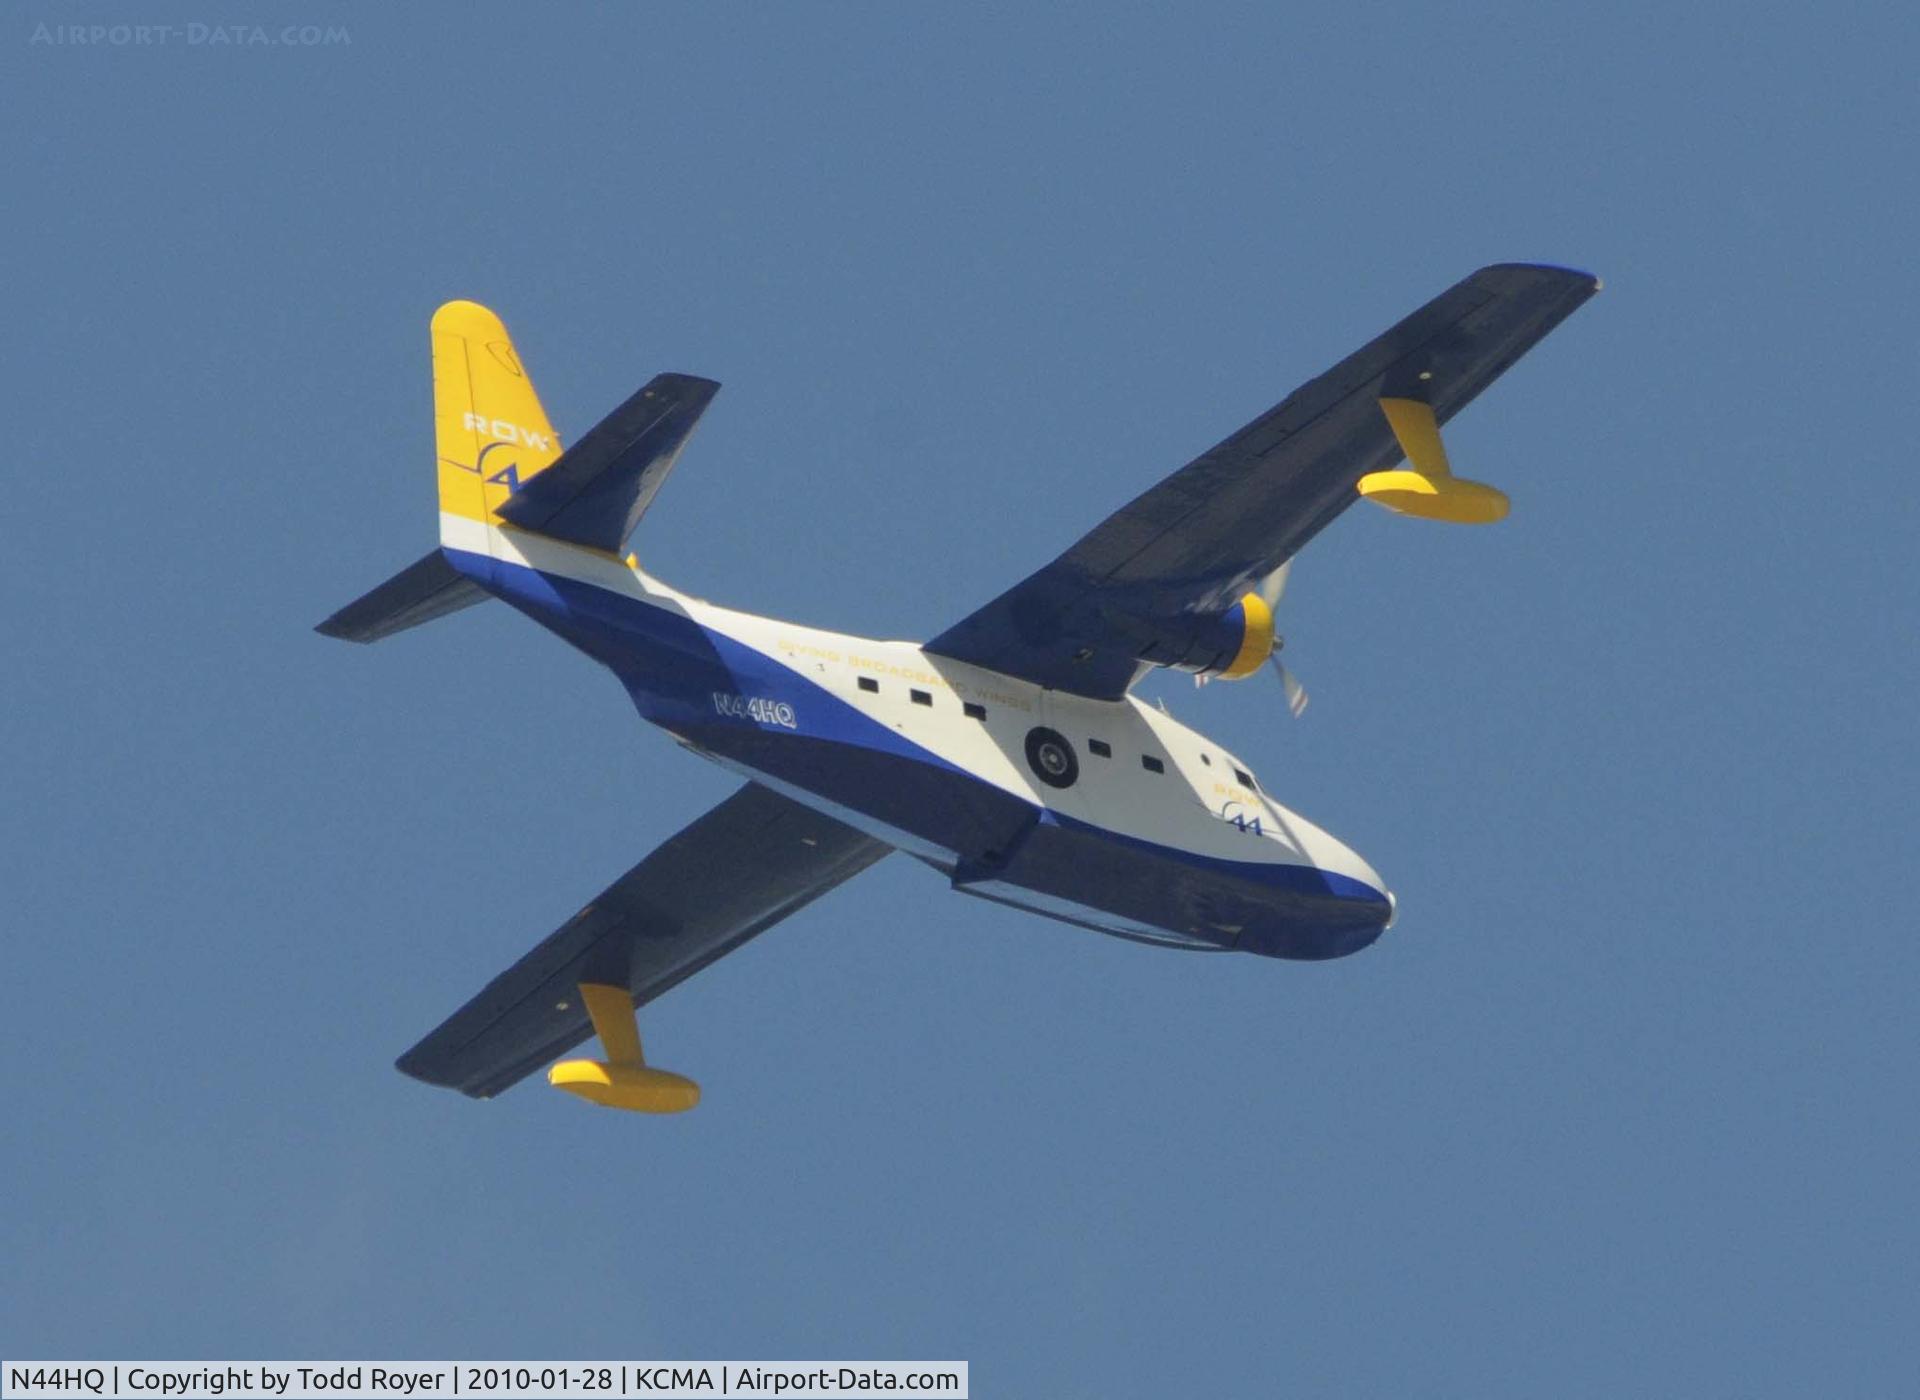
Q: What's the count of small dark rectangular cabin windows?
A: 5